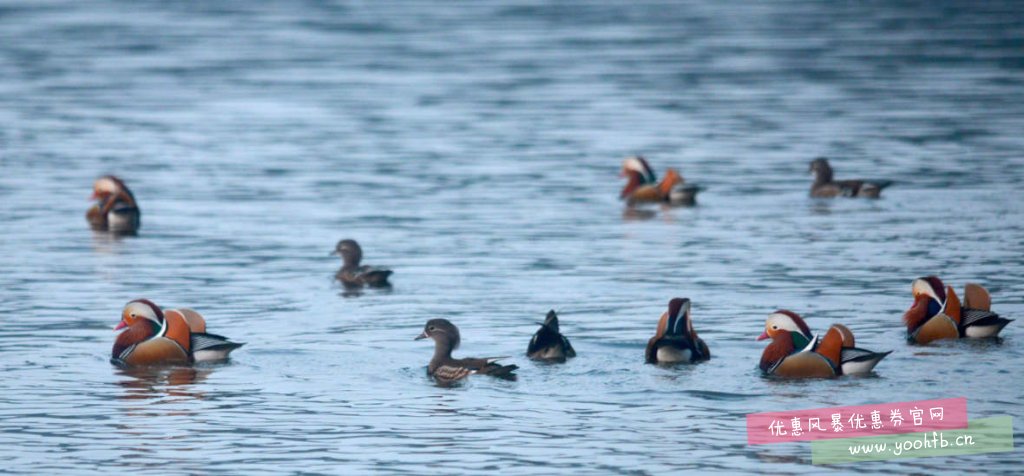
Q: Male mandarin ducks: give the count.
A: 6